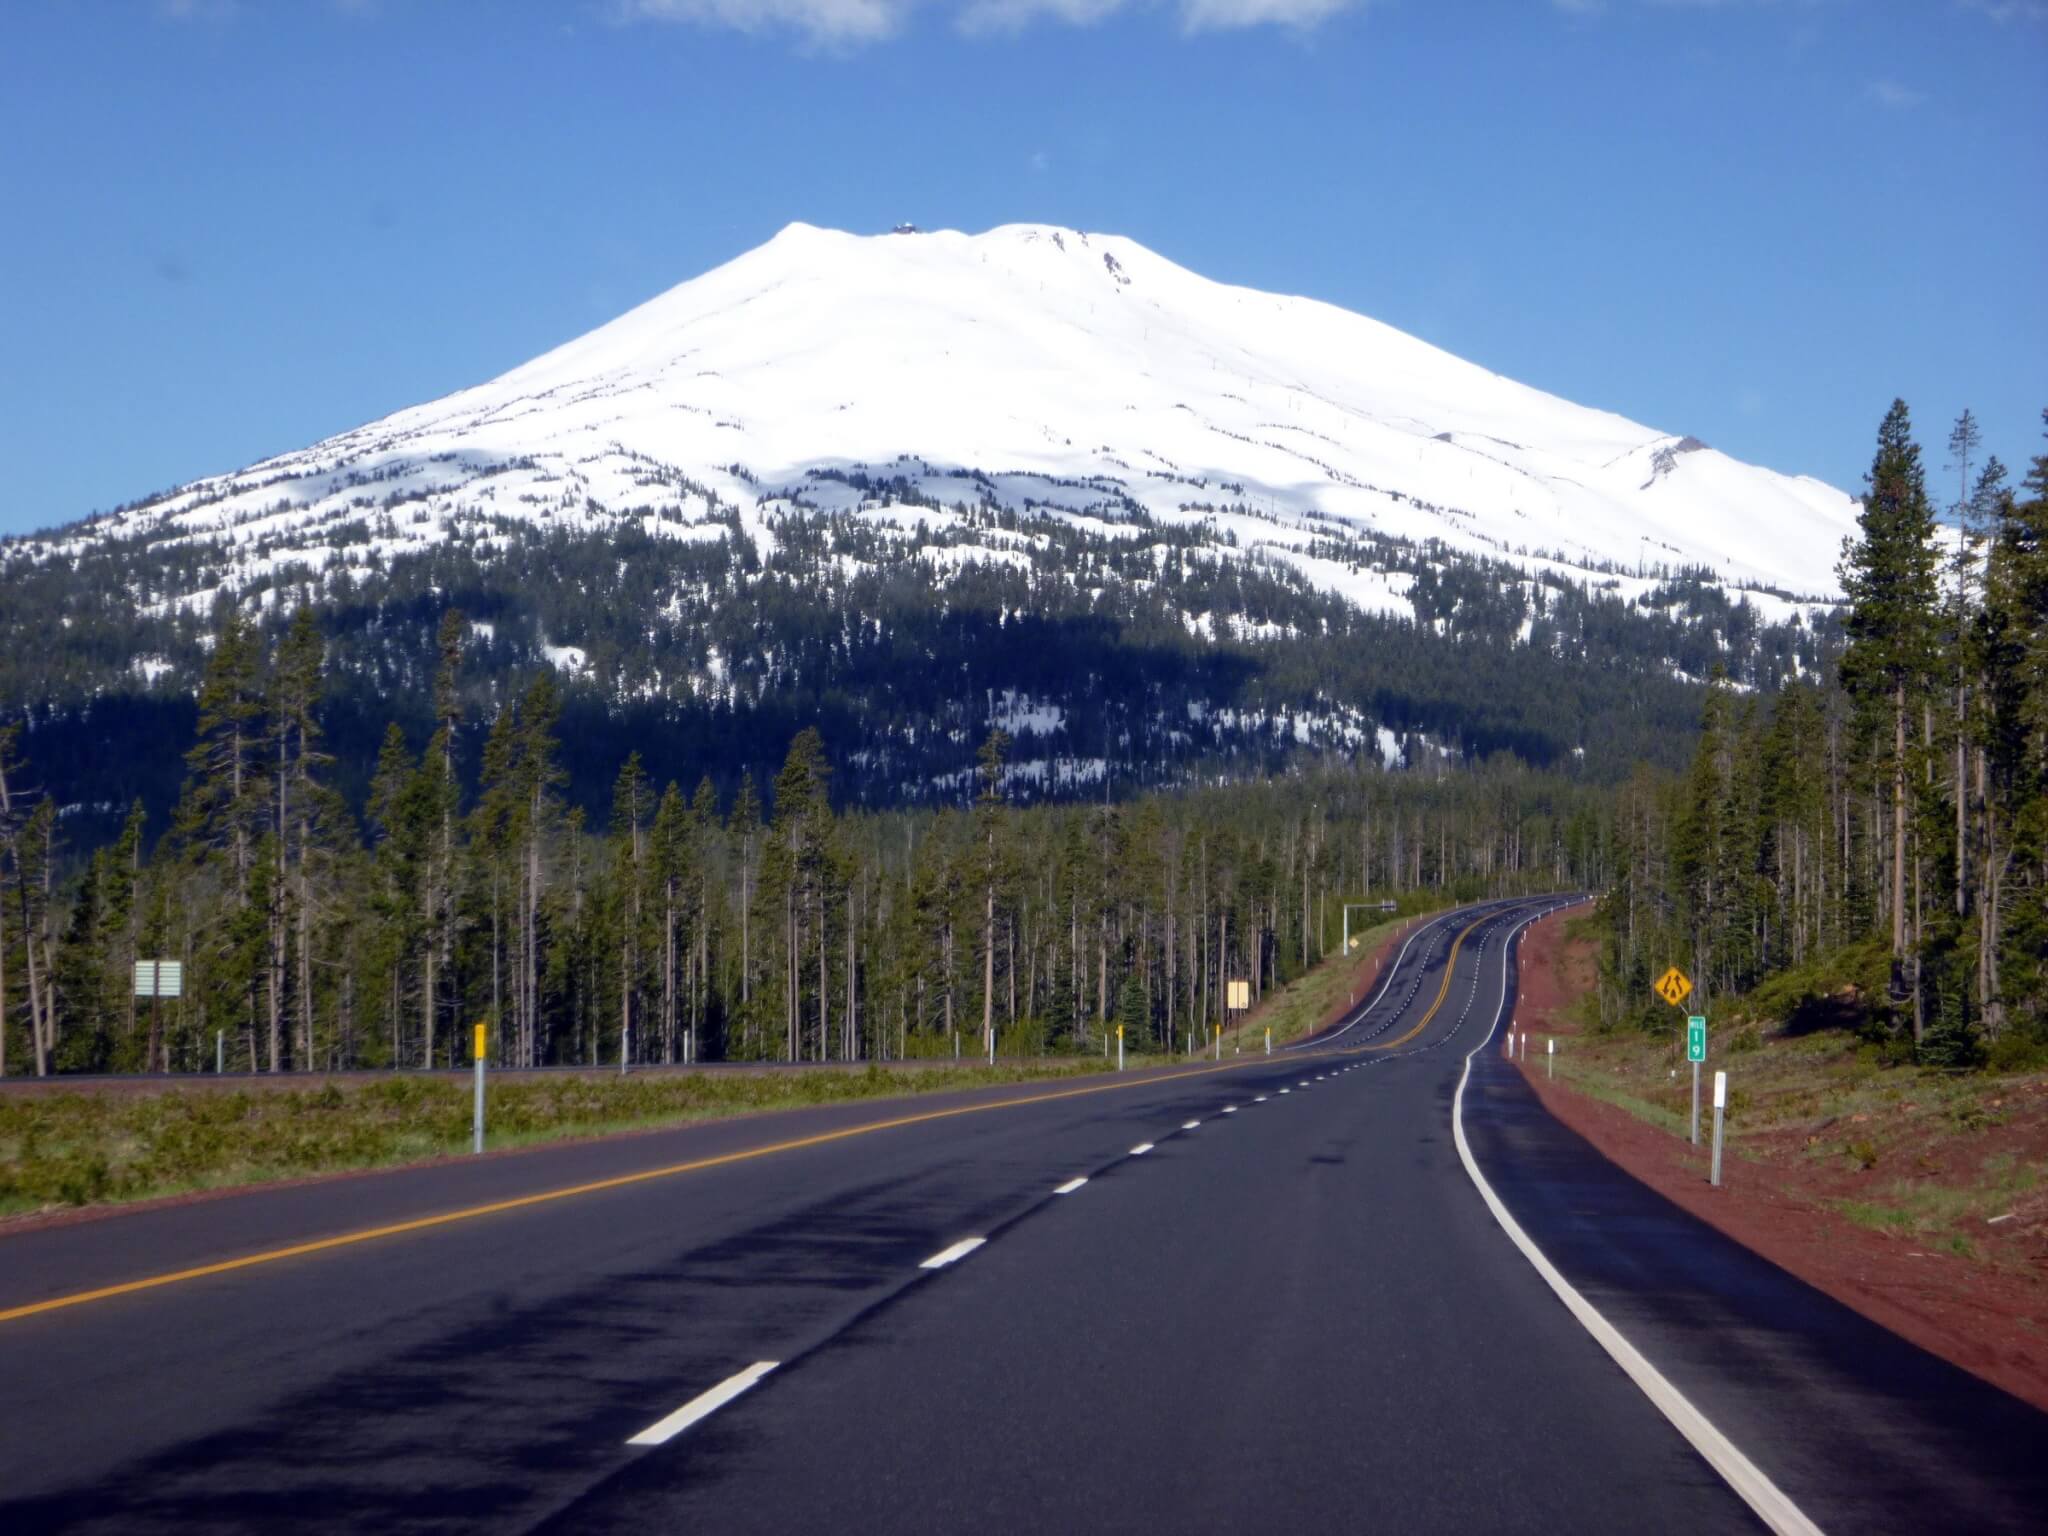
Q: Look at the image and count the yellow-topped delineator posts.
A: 4